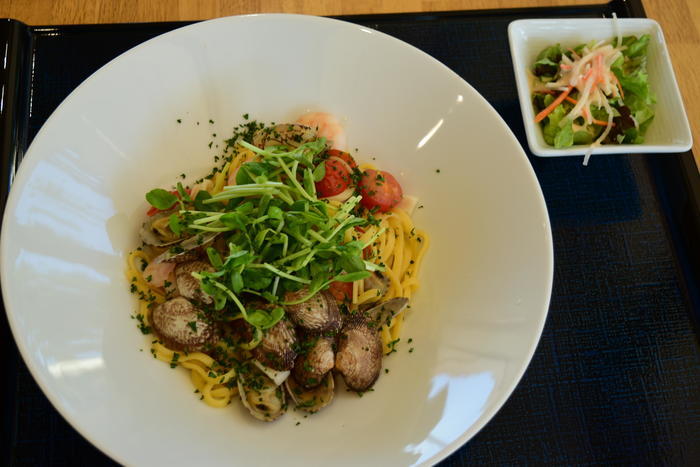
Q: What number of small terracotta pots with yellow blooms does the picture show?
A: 0